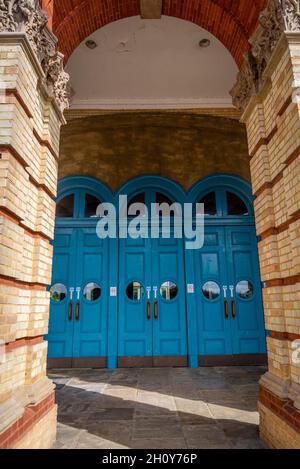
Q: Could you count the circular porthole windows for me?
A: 6